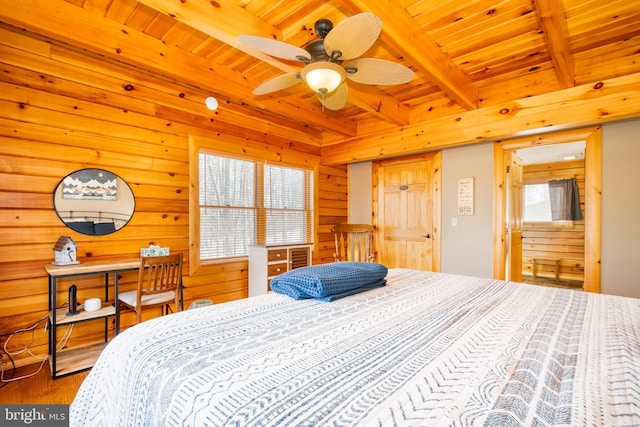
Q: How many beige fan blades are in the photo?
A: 5